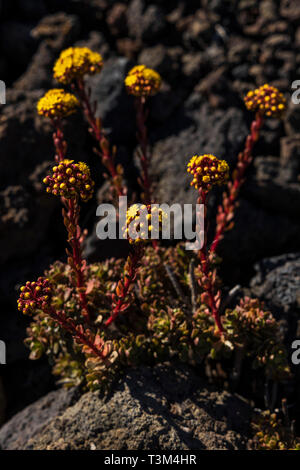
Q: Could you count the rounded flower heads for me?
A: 8